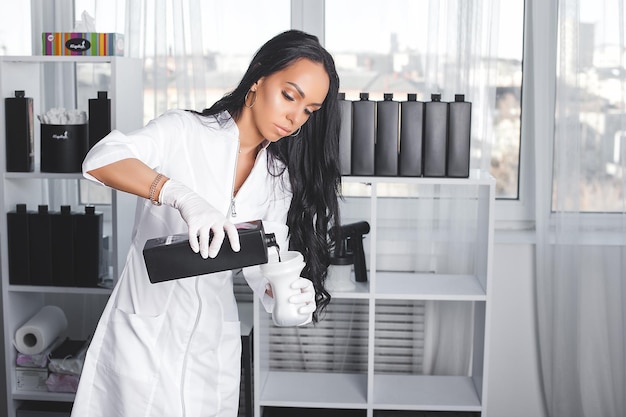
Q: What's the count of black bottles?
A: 13